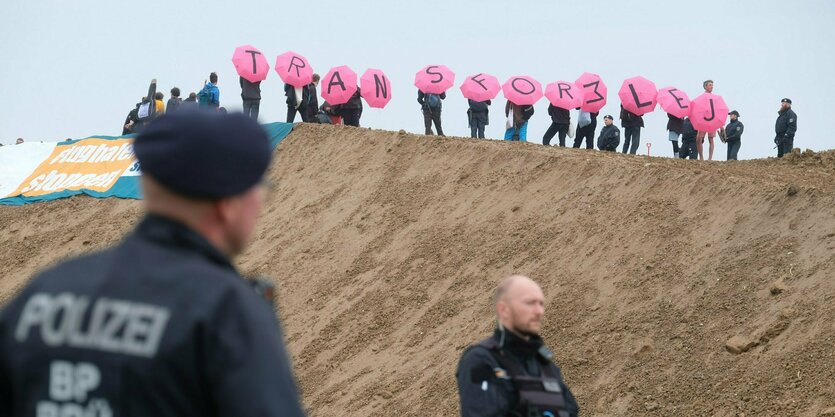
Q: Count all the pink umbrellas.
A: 12